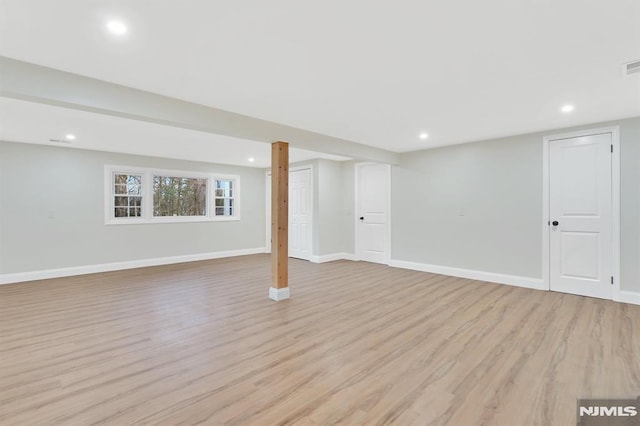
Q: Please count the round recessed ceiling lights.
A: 5